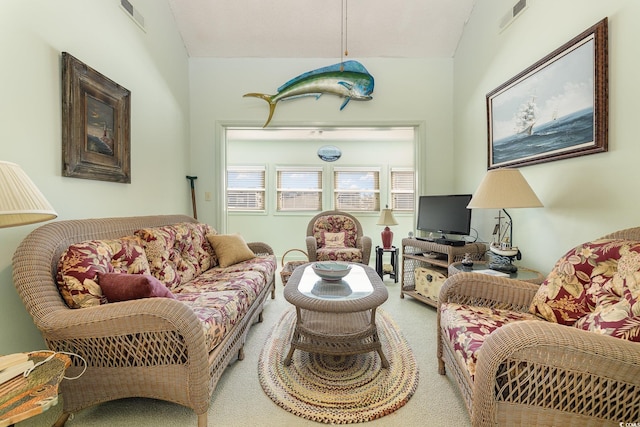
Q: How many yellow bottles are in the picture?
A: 0